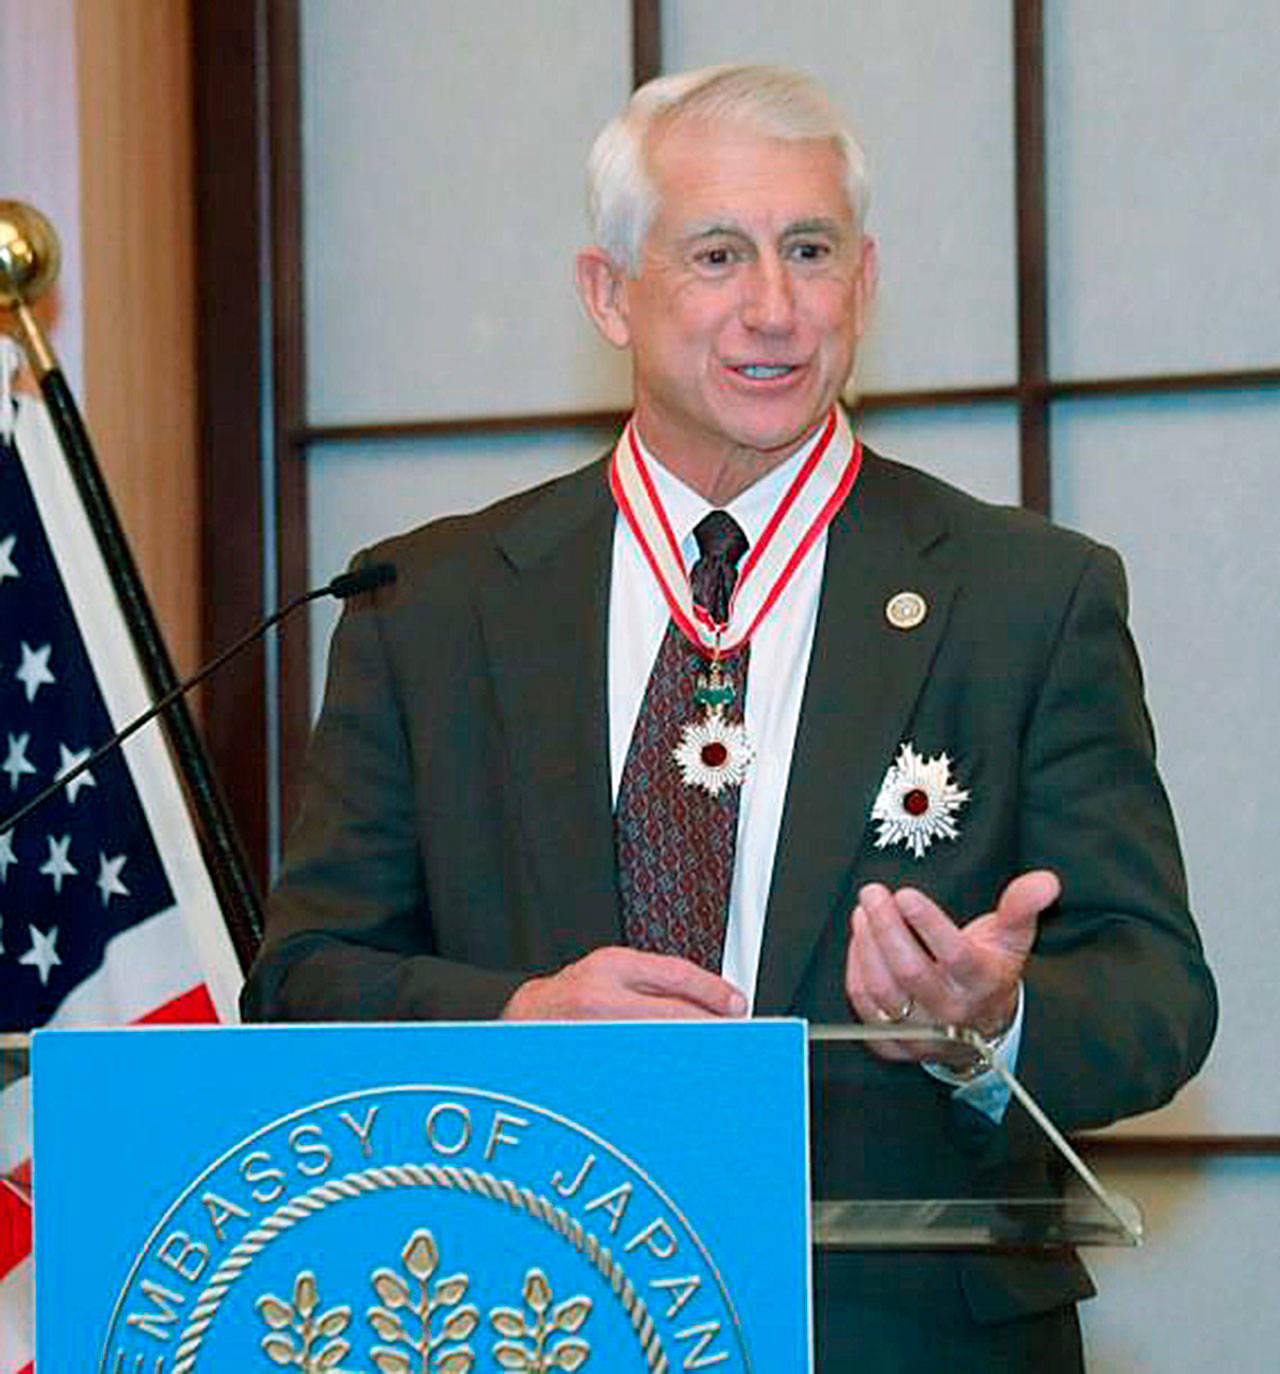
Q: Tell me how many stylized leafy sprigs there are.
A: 3